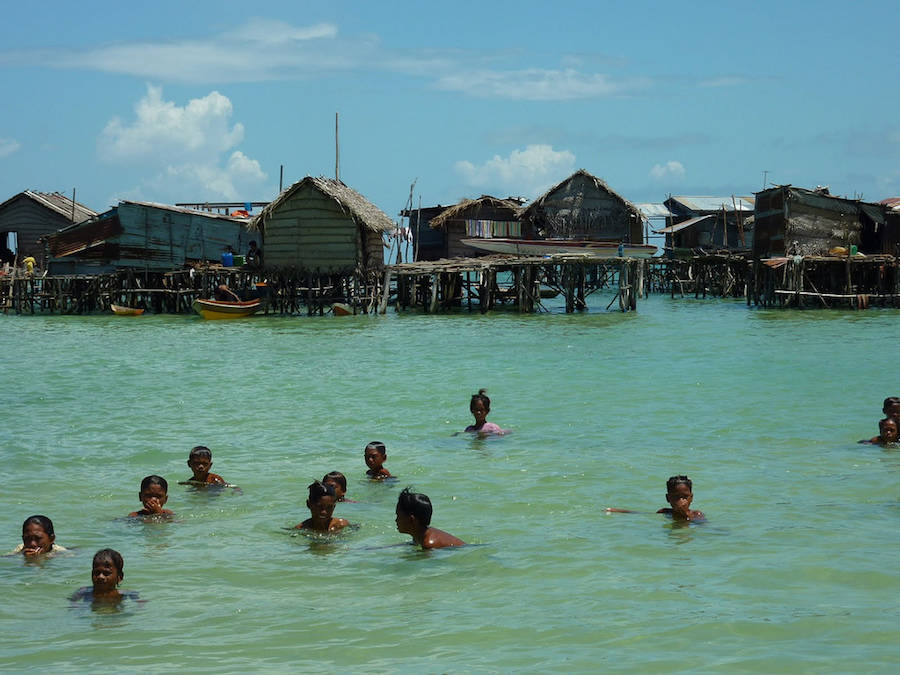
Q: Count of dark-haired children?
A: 12